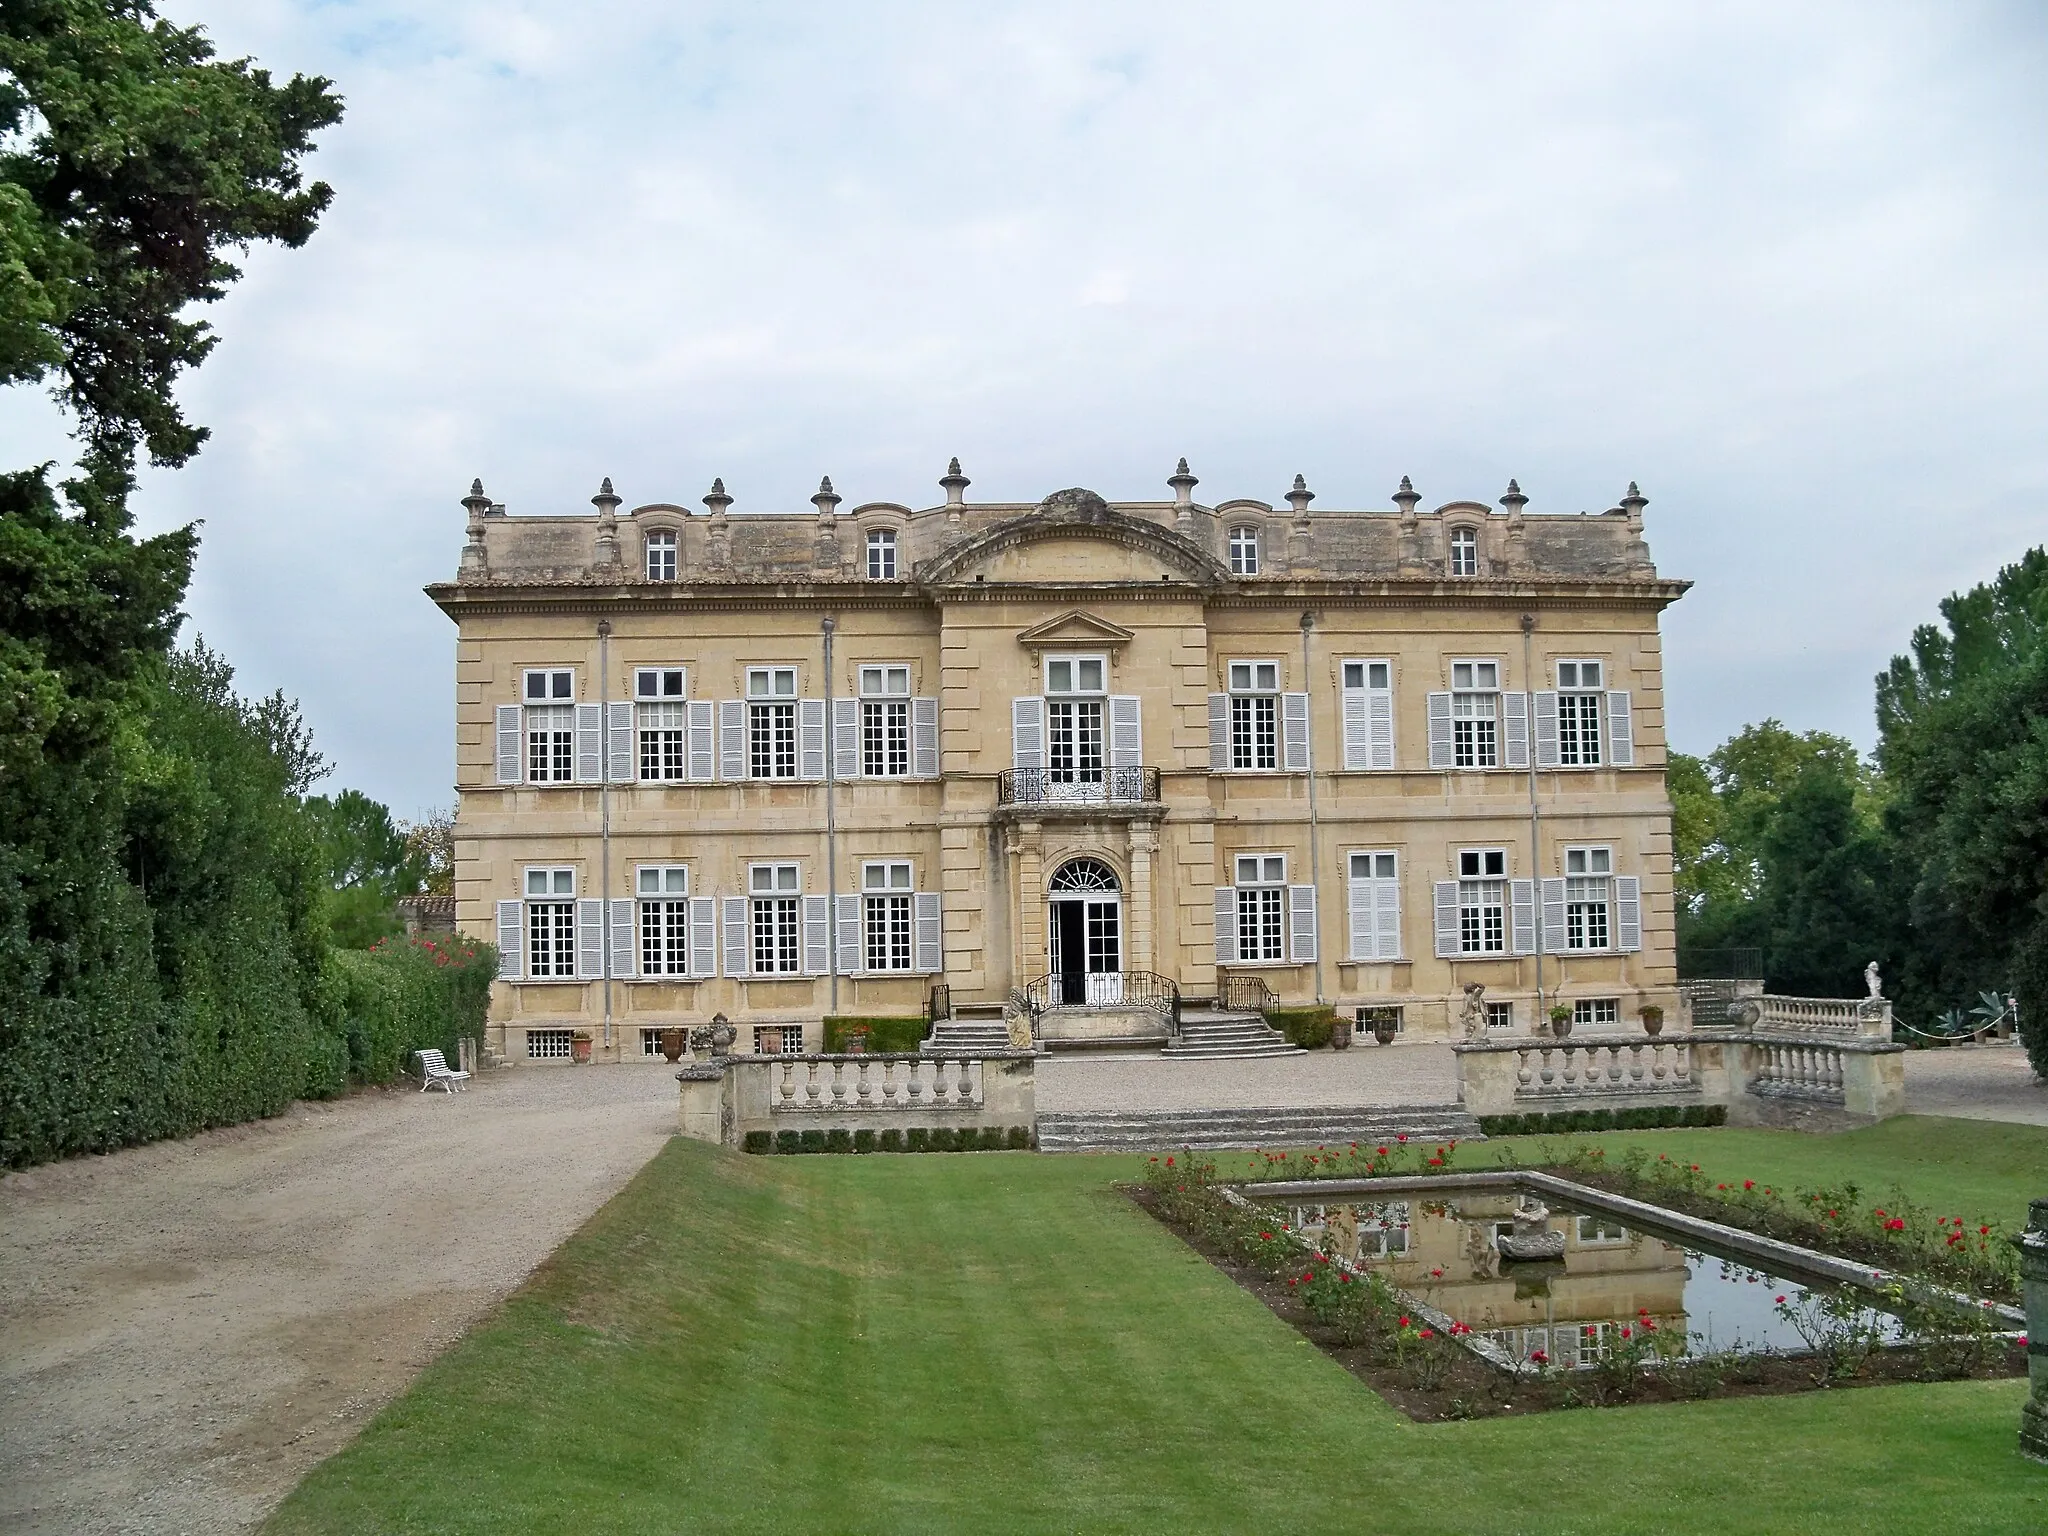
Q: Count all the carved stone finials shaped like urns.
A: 10